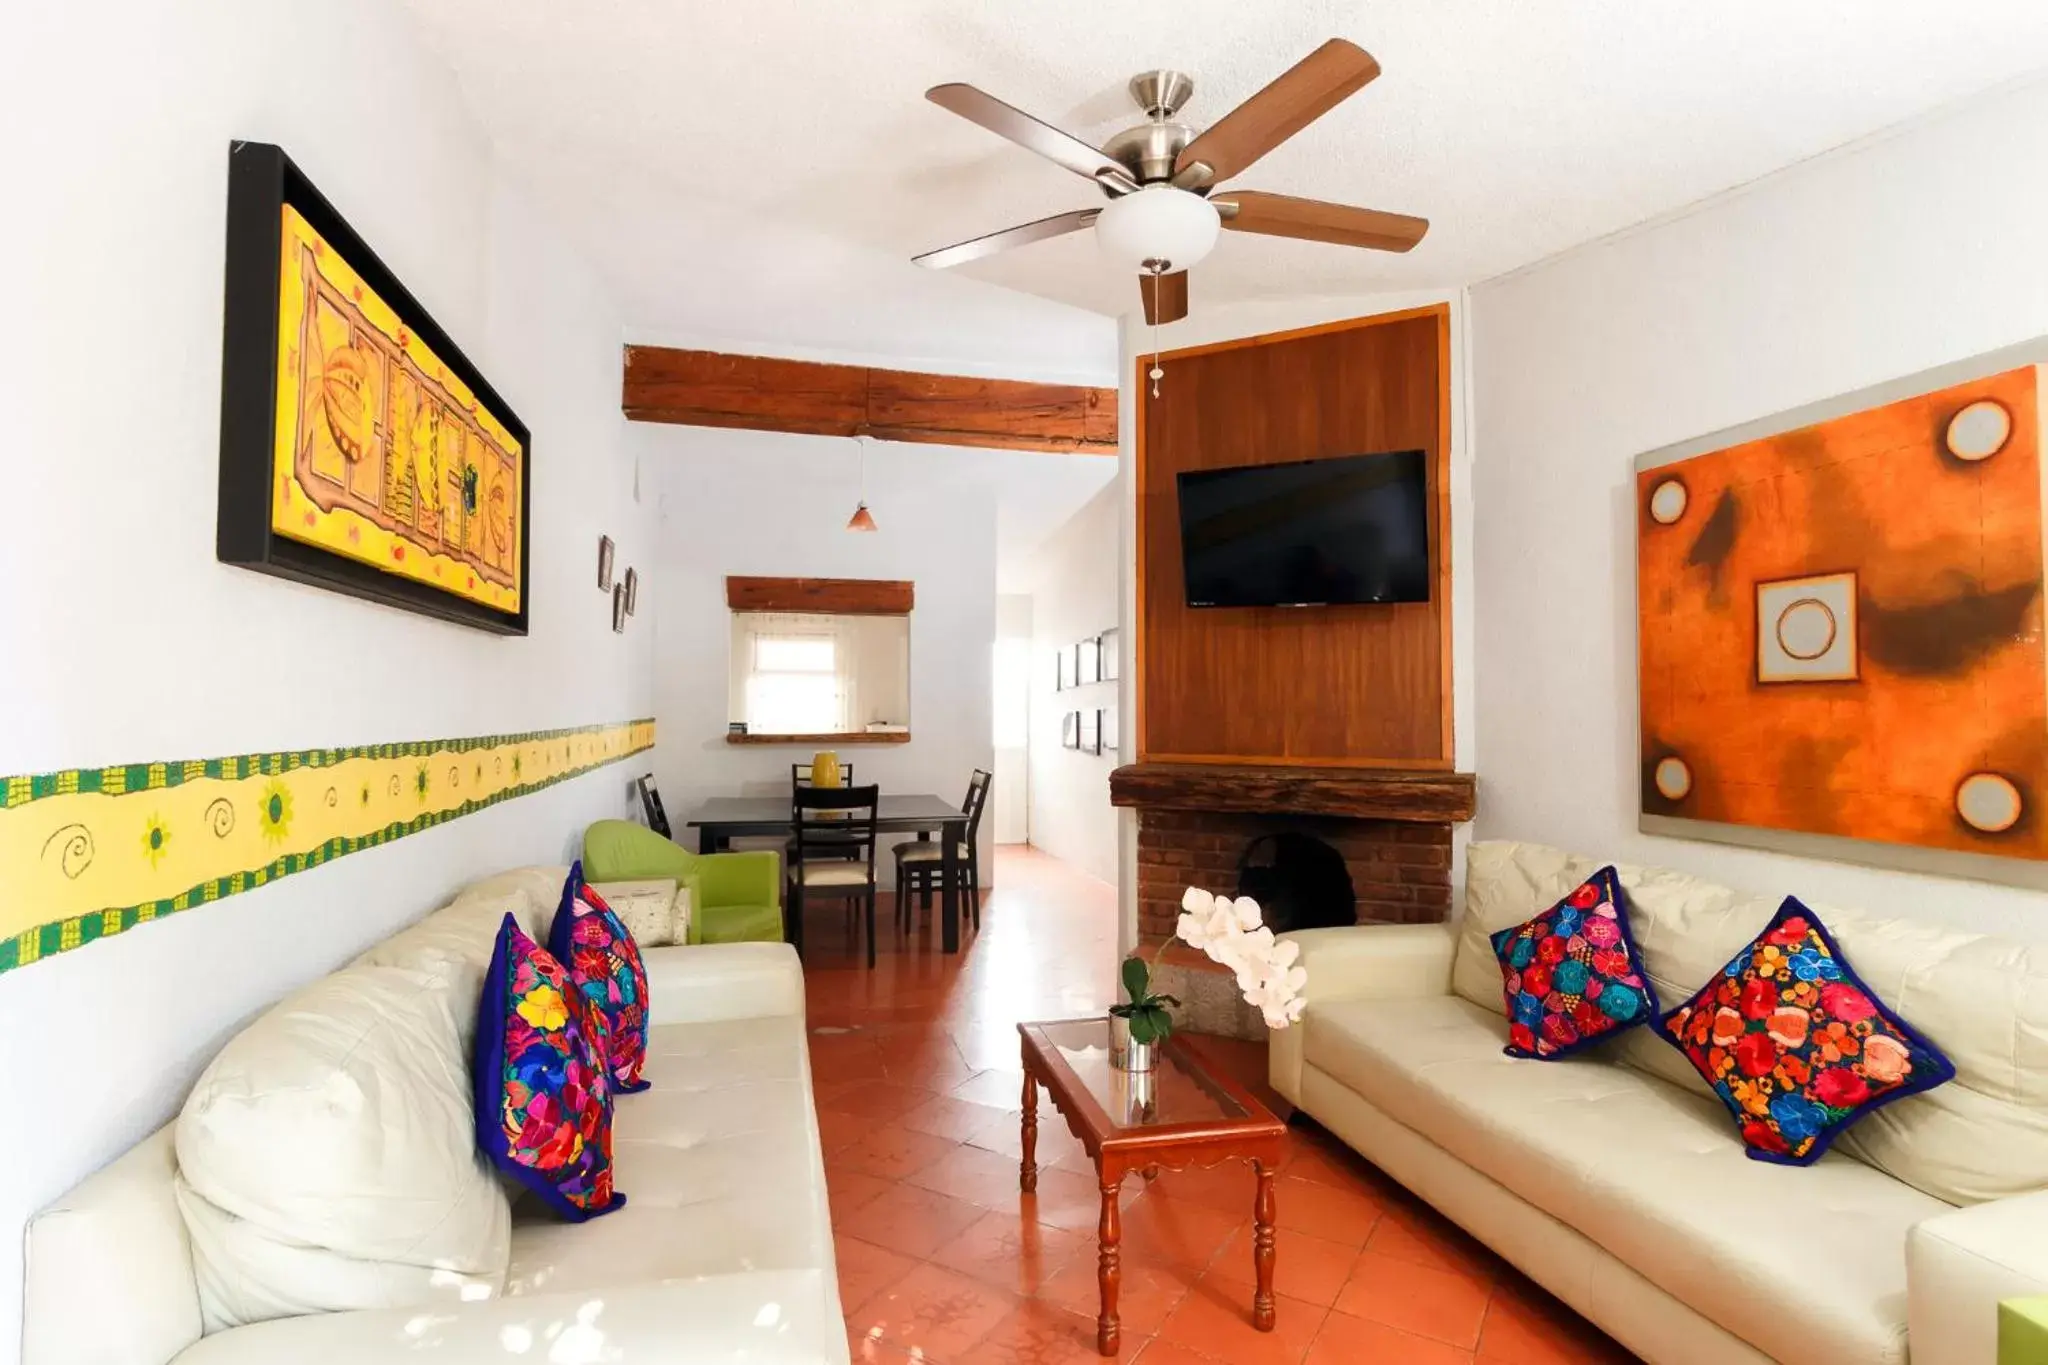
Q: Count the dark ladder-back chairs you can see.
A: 4